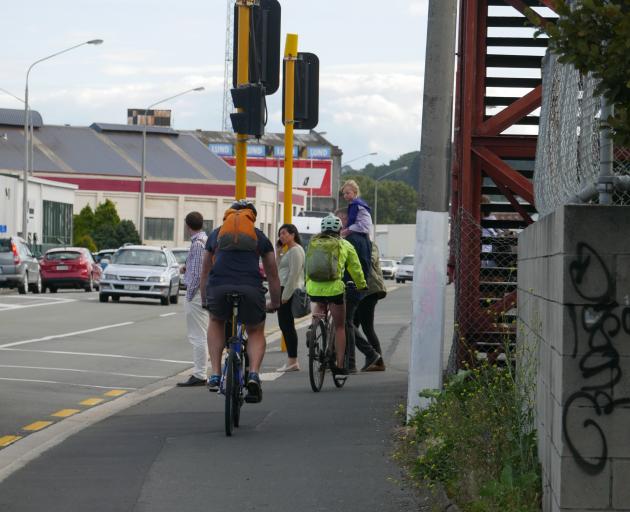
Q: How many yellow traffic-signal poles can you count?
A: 2